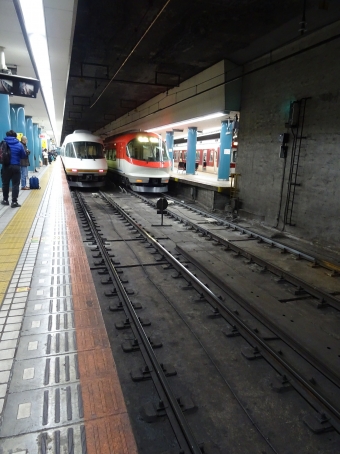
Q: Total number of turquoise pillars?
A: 8